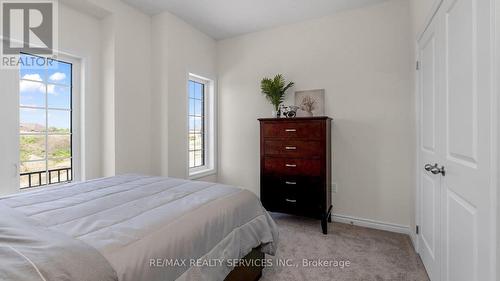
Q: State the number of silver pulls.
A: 5